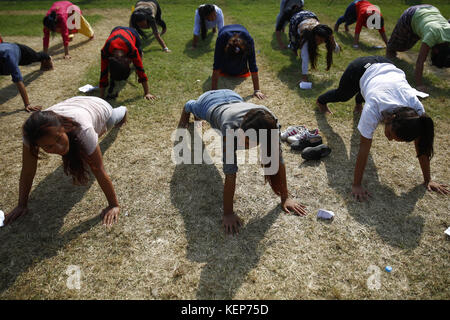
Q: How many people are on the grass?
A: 13